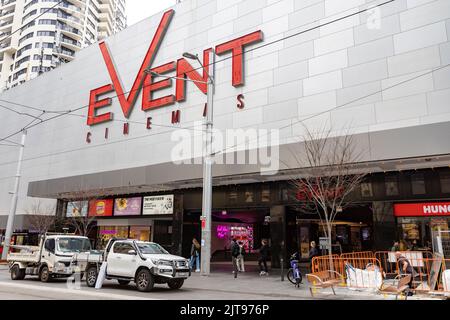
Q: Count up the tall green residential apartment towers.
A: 0